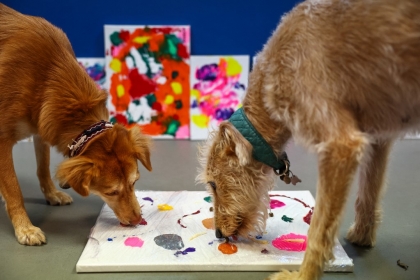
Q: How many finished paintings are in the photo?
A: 3